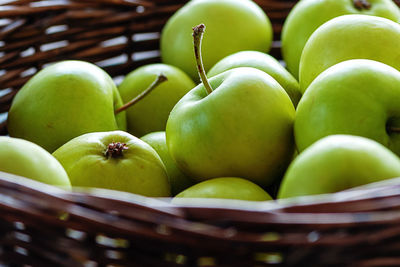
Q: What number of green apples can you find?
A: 13